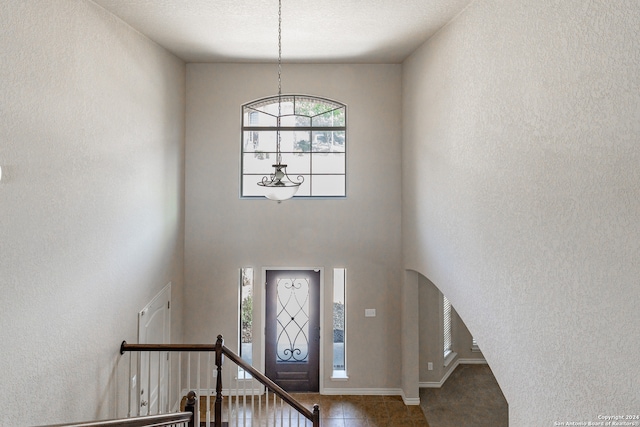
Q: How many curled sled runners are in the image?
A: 0